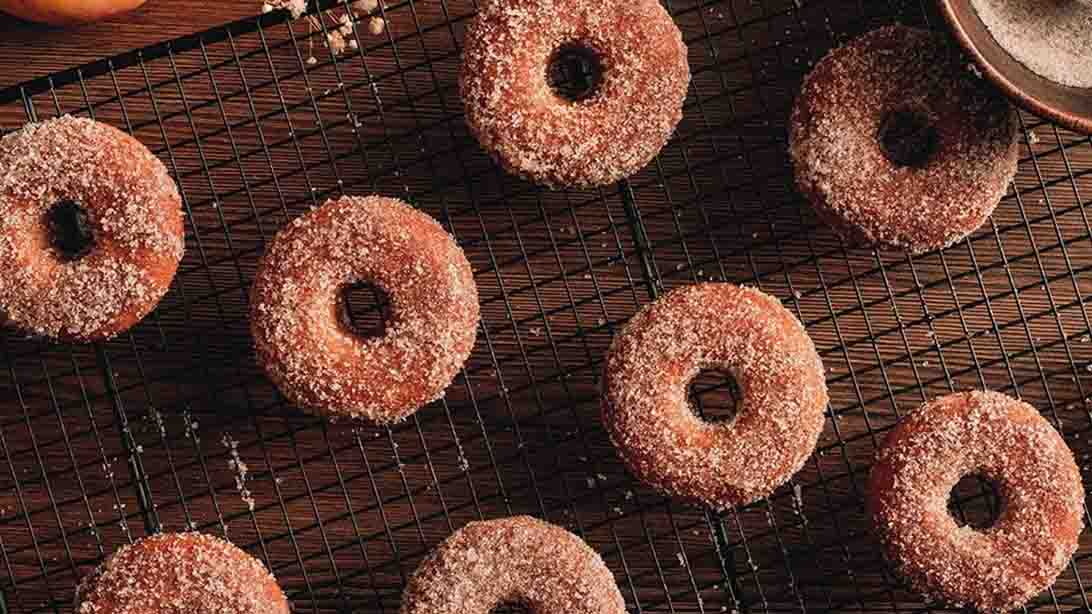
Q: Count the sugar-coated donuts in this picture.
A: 8